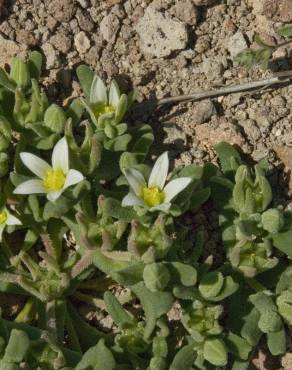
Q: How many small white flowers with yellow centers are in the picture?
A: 4